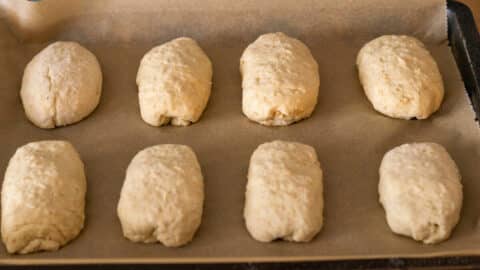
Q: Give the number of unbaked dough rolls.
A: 8